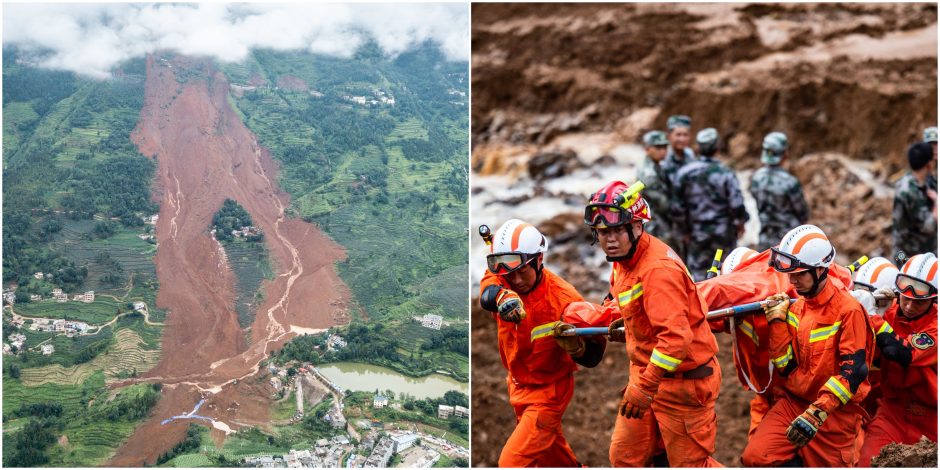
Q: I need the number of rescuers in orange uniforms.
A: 6